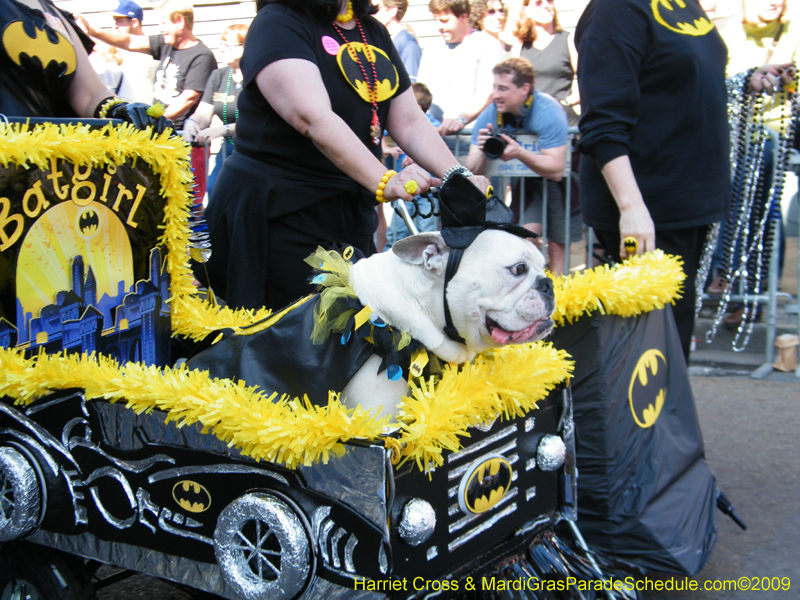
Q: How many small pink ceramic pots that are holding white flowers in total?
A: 0